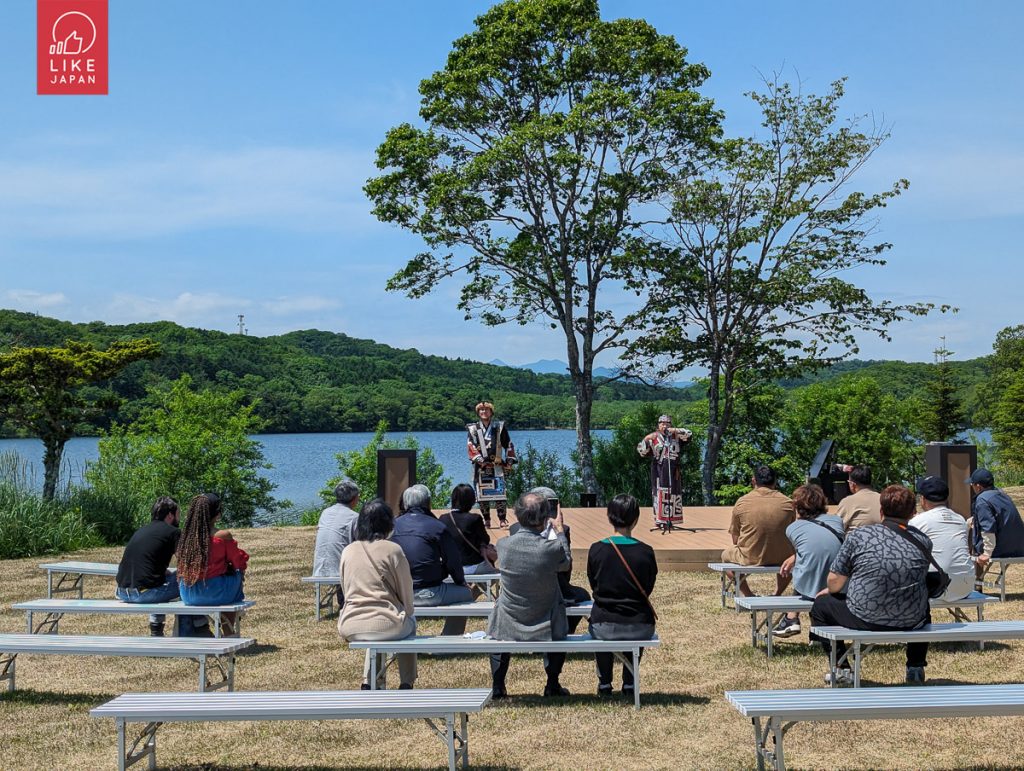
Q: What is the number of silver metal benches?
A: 12